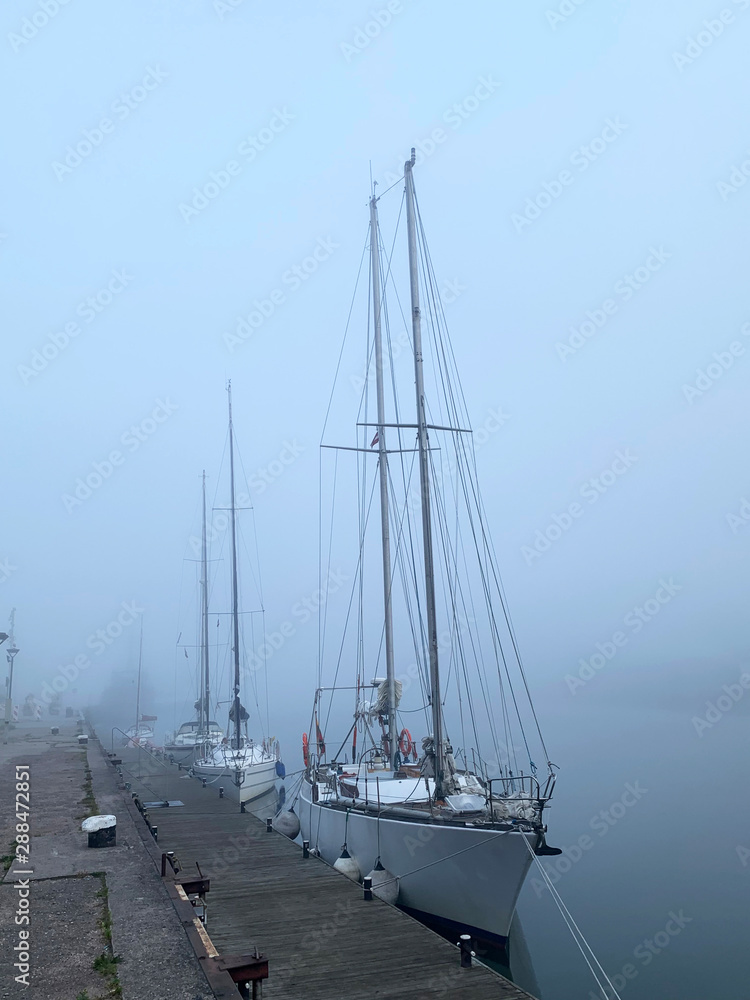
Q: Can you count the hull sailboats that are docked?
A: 4